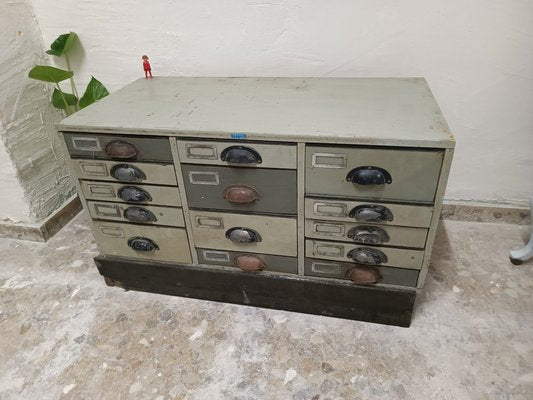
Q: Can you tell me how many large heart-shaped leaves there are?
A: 4